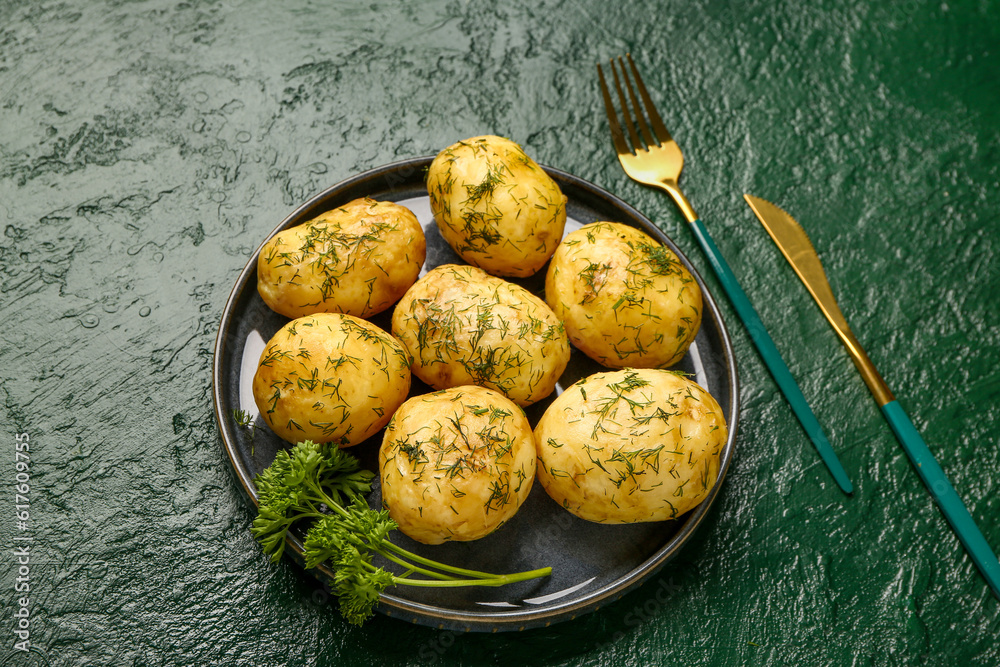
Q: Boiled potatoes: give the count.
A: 7